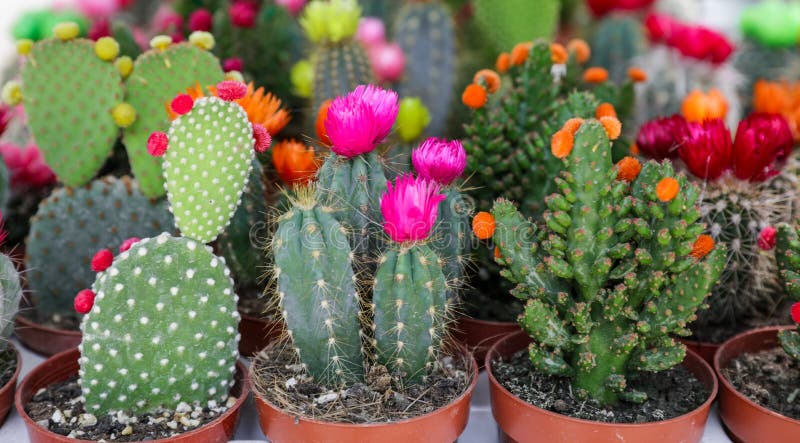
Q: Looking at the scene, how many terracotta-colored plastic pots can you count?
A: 9